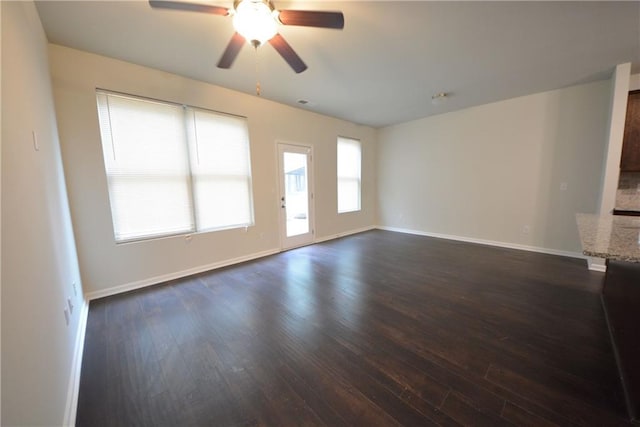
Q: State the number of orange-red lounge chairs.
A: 0